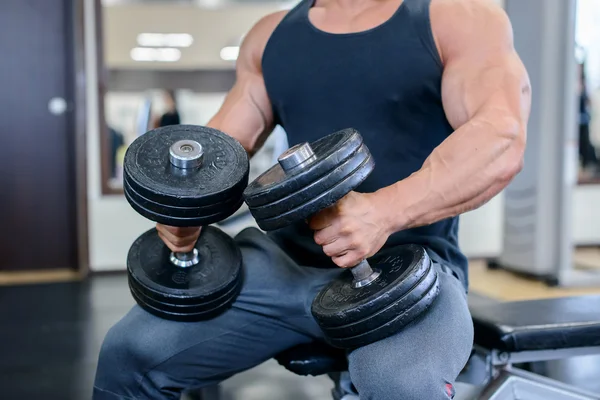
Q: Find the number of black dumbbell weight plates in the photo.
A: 12